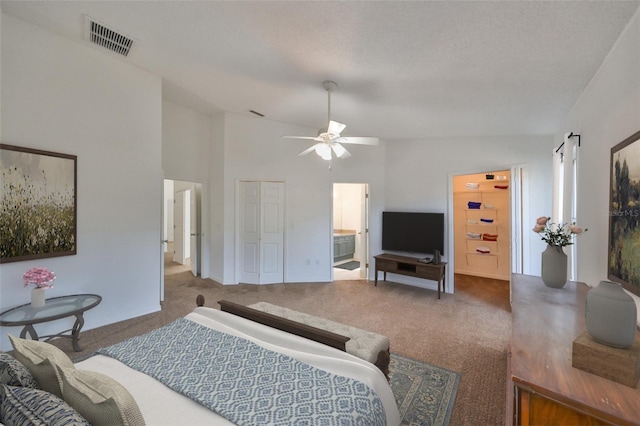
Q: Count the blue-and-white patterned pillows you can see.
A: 2